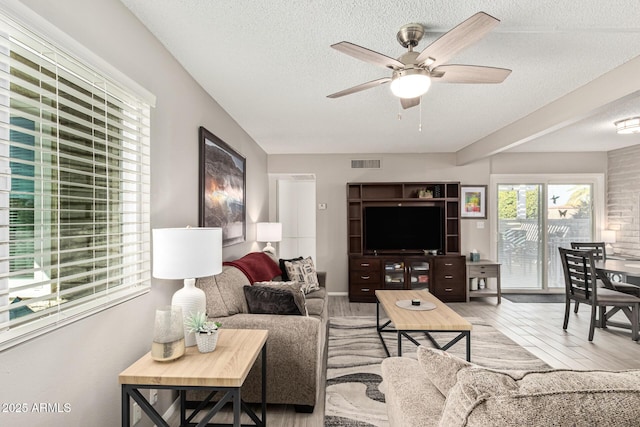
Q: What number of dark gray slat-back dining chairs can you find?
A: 2